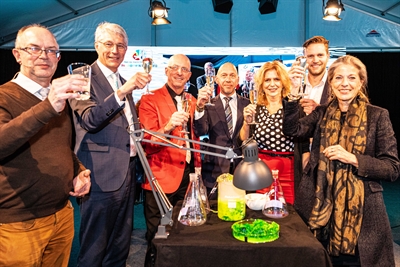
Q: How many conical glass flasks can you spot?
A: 3